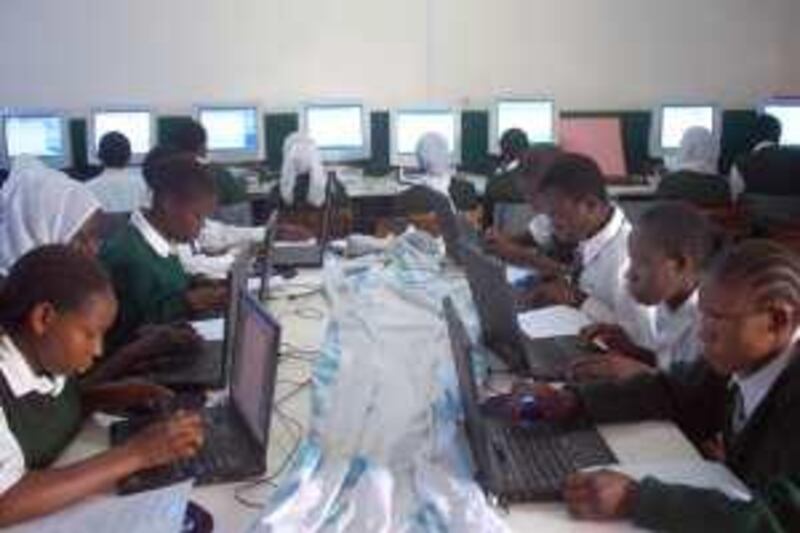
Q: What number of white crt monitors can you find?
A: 8